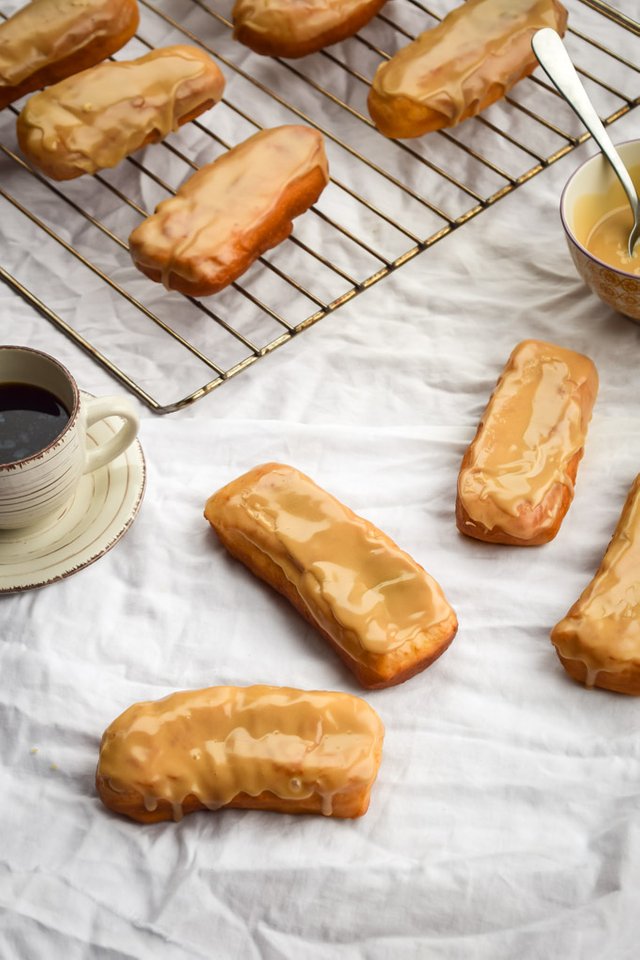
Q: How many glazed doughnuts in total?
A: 9